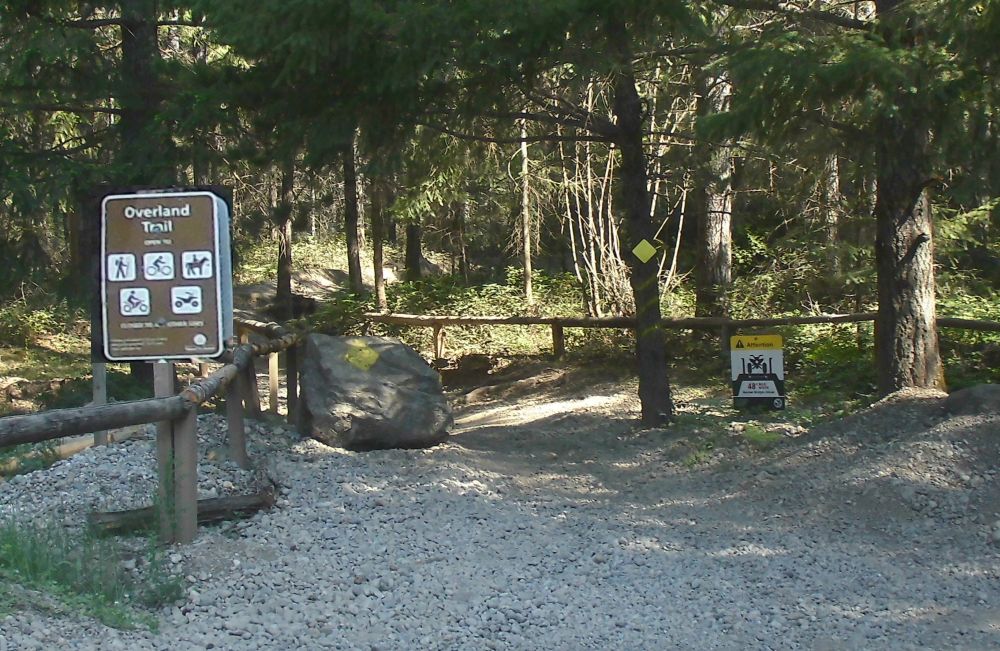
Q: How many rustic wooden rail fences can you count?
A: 2